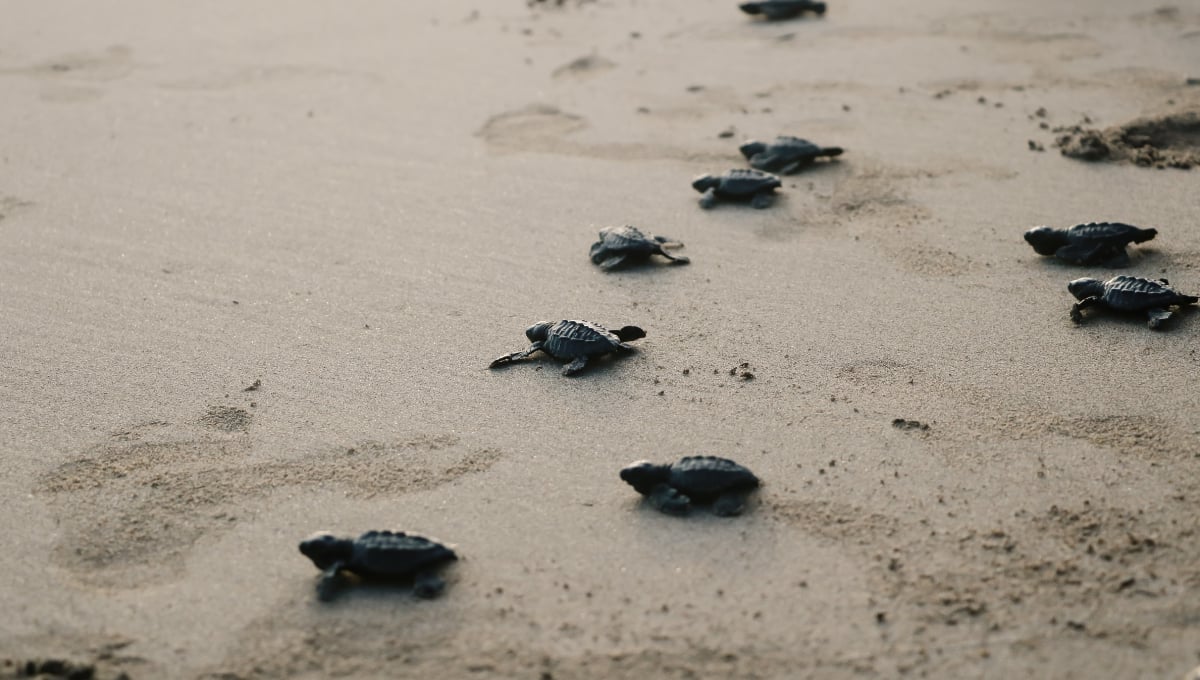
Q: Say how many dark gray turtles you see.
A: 9